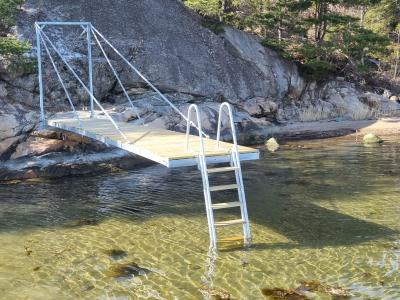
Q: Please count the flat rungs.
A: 5